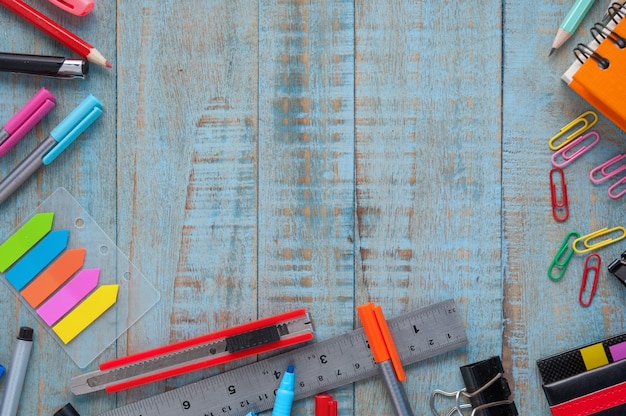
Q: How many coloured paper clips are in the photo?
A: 8